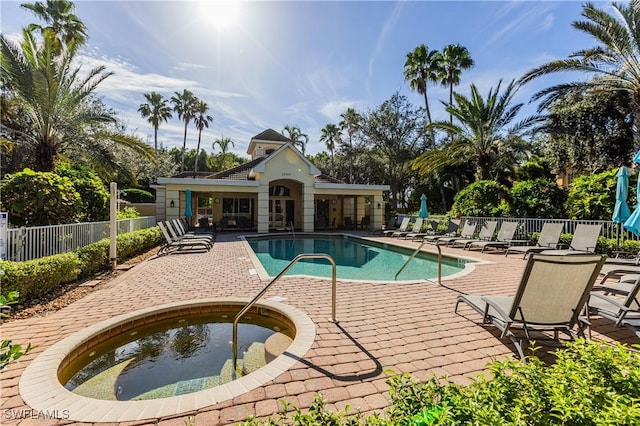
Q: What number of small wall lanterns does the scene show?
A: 2